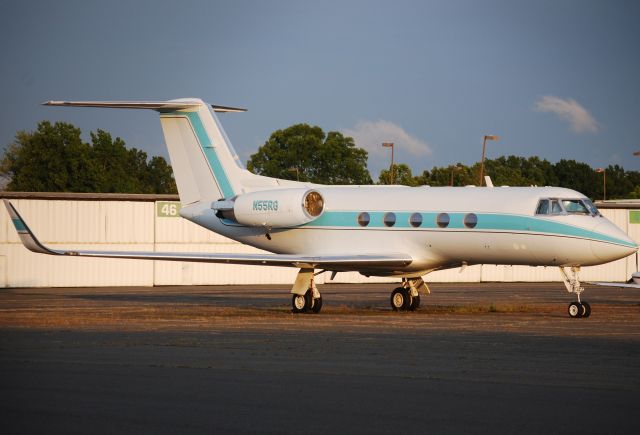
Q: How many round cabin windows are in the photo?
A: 5